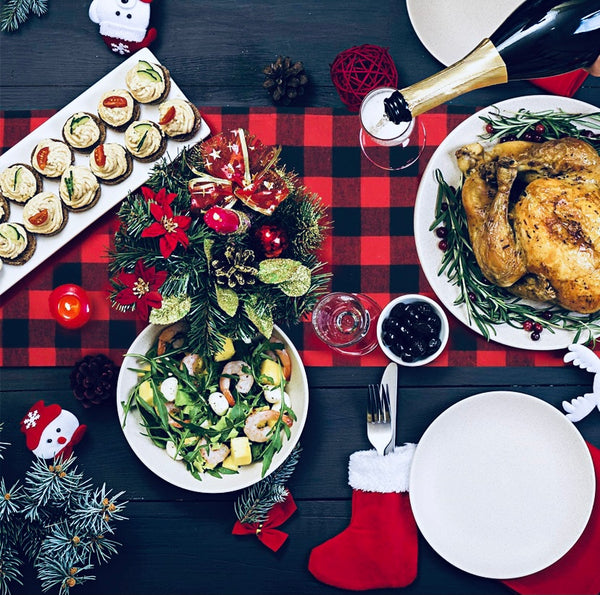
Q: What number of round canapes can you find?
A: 13